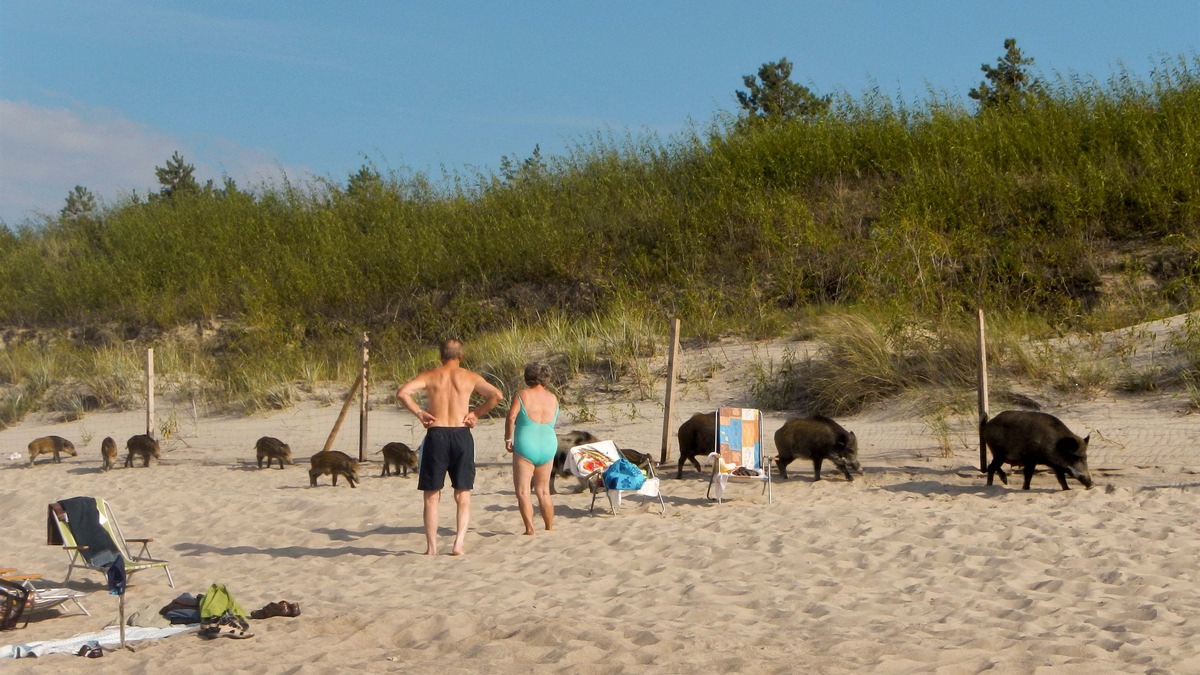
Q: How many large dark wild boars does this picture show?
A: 4